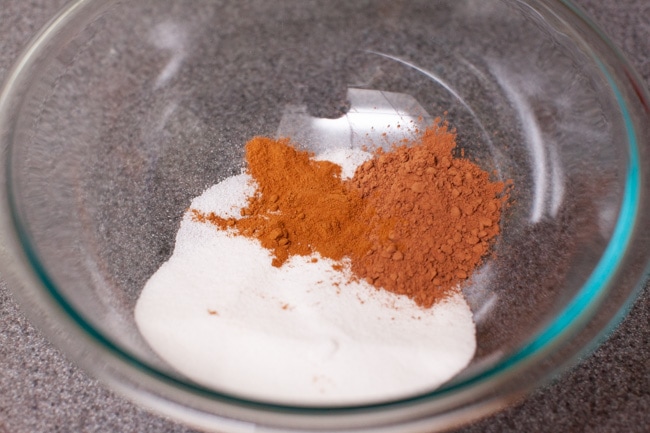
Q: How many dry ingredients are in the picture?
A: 3